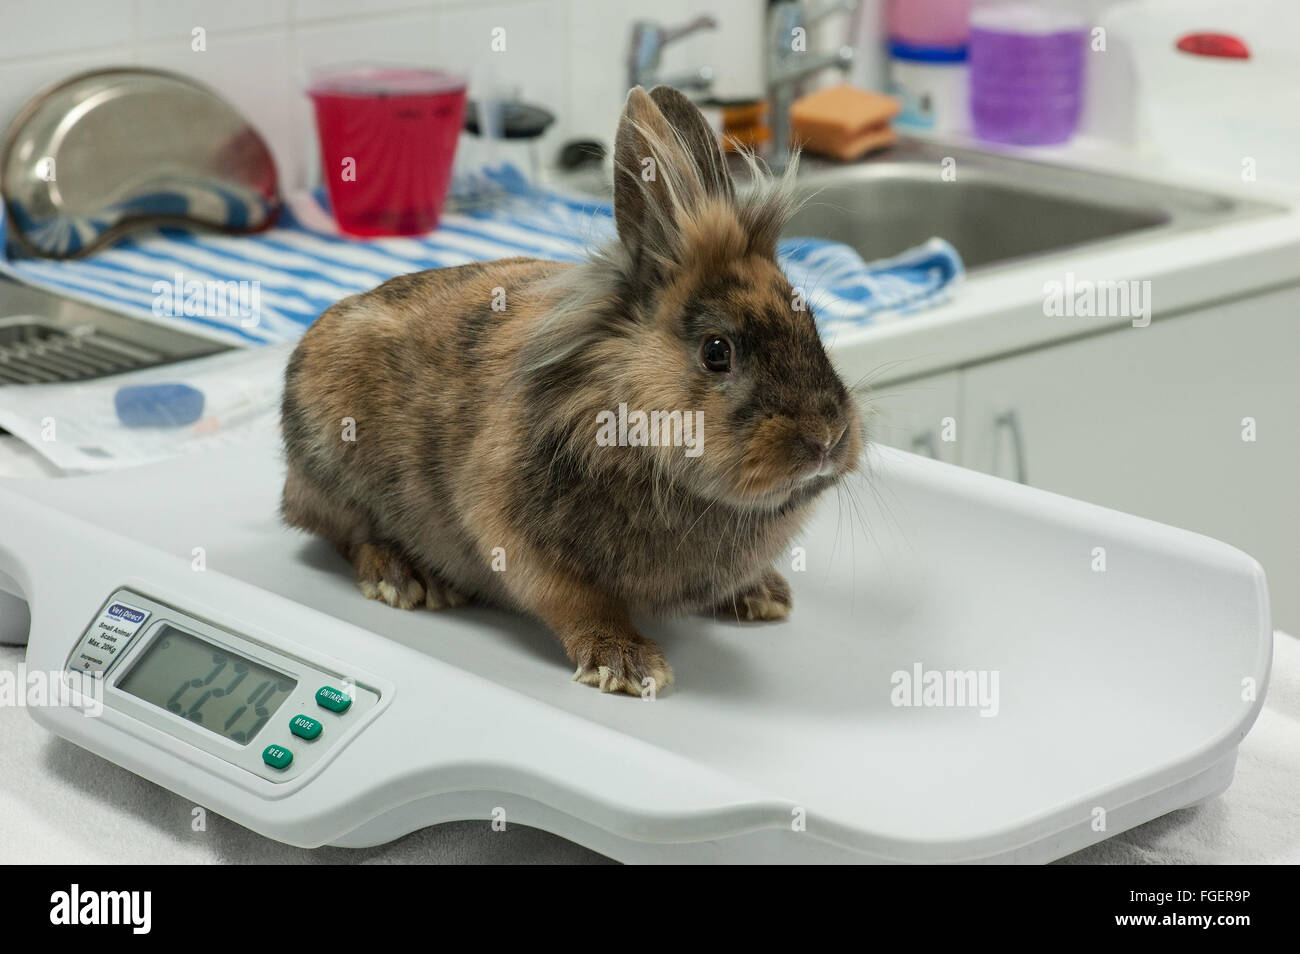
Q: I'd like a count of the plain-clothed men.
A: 0